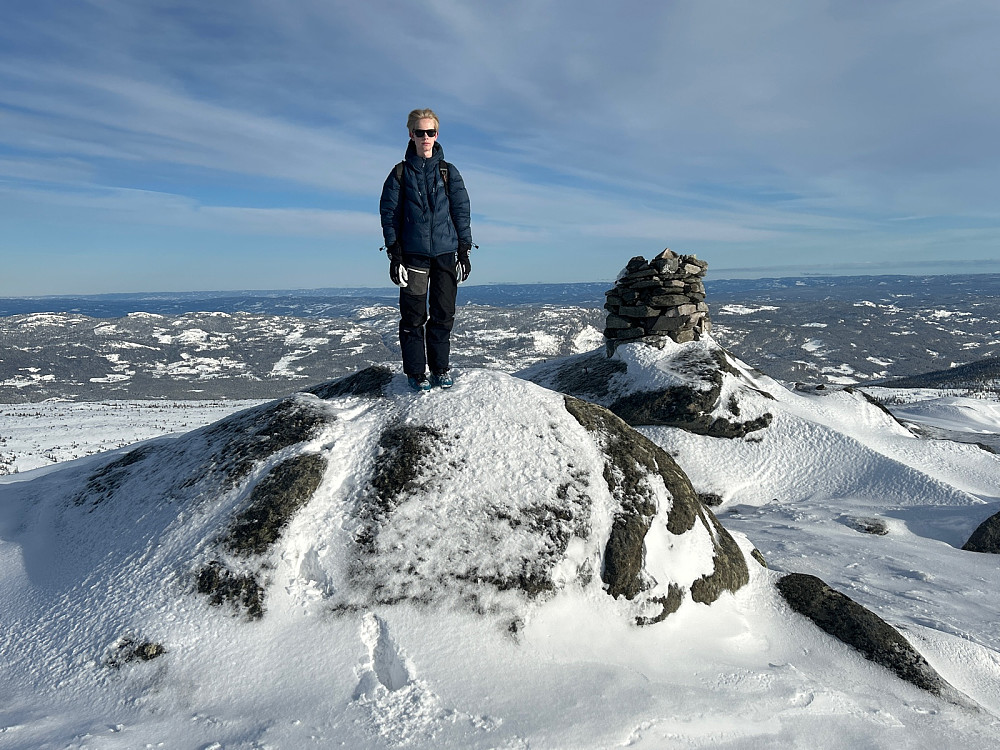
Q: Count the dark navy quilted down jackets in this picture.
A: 1